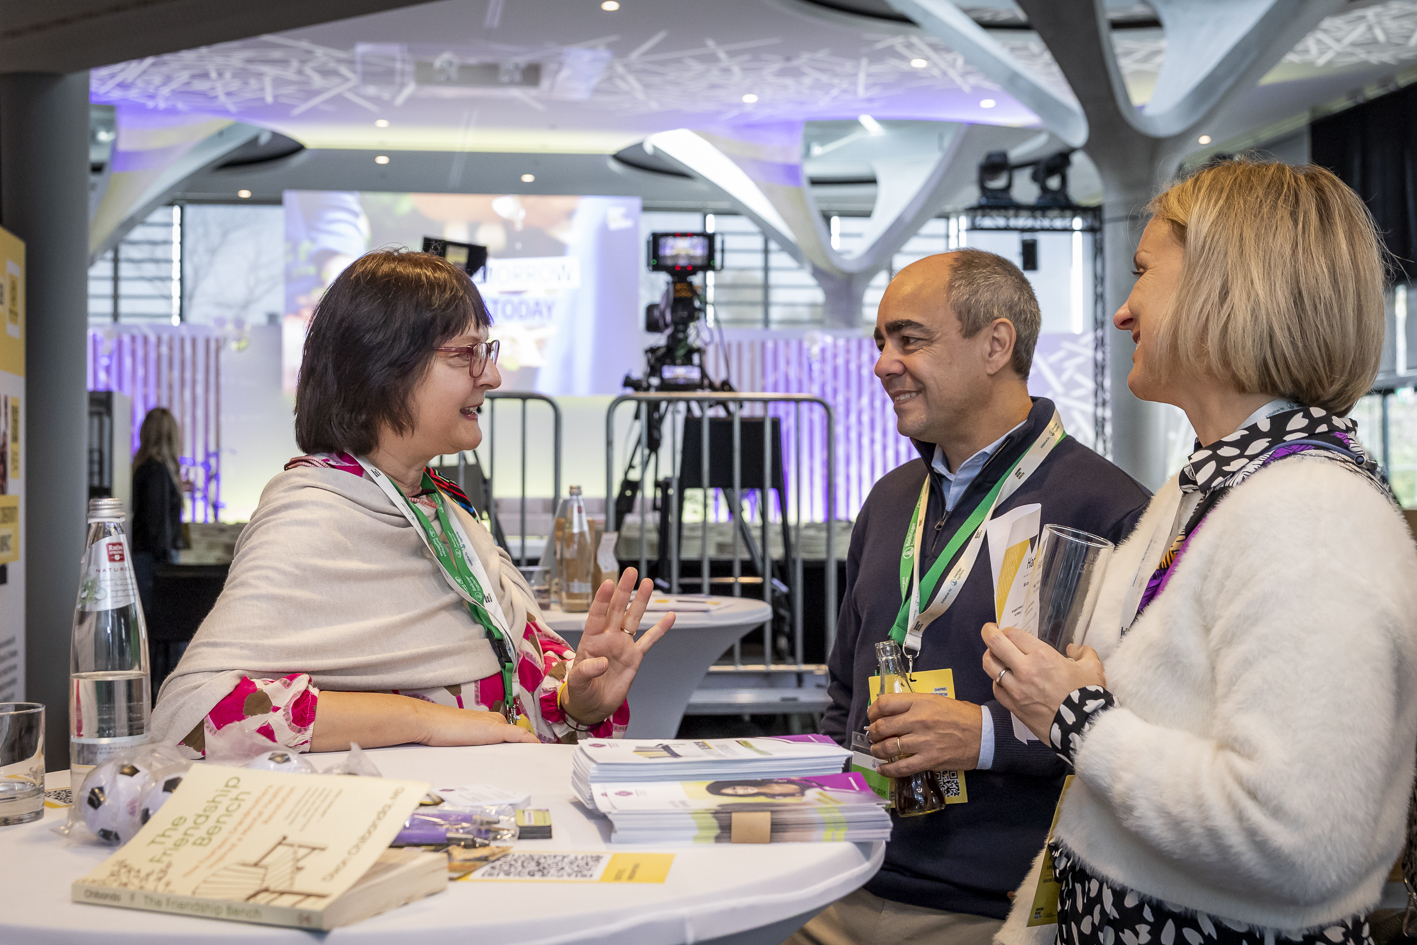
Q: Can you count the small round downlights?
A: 9